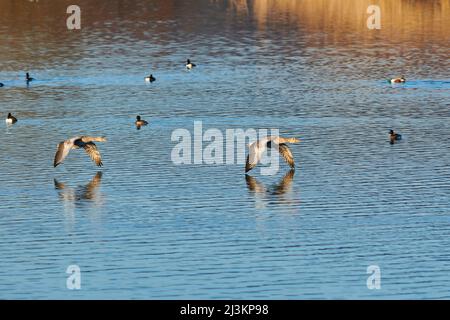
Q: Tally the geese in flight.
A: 2